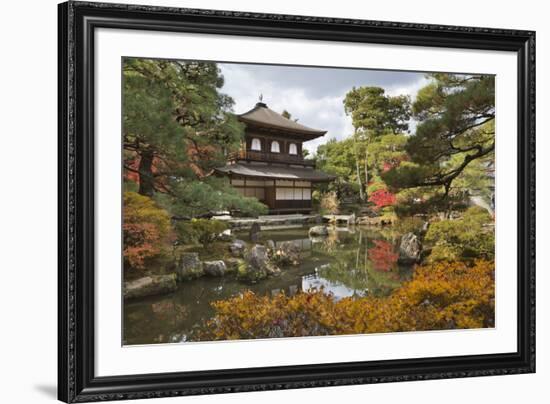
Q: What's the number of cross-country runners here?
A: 0